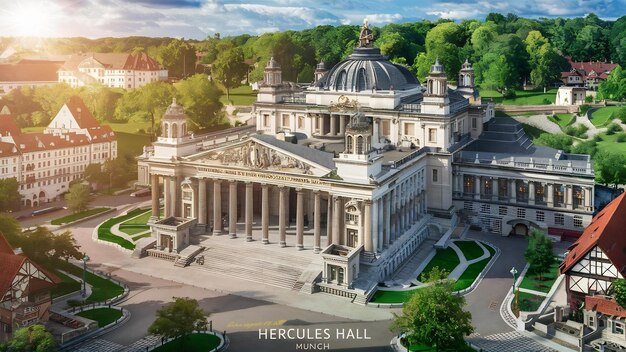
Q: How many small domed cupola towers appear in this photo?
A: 6